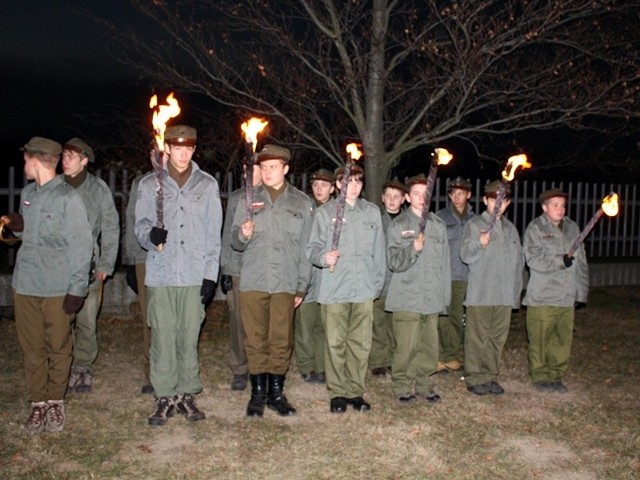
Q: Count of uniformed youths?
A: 13